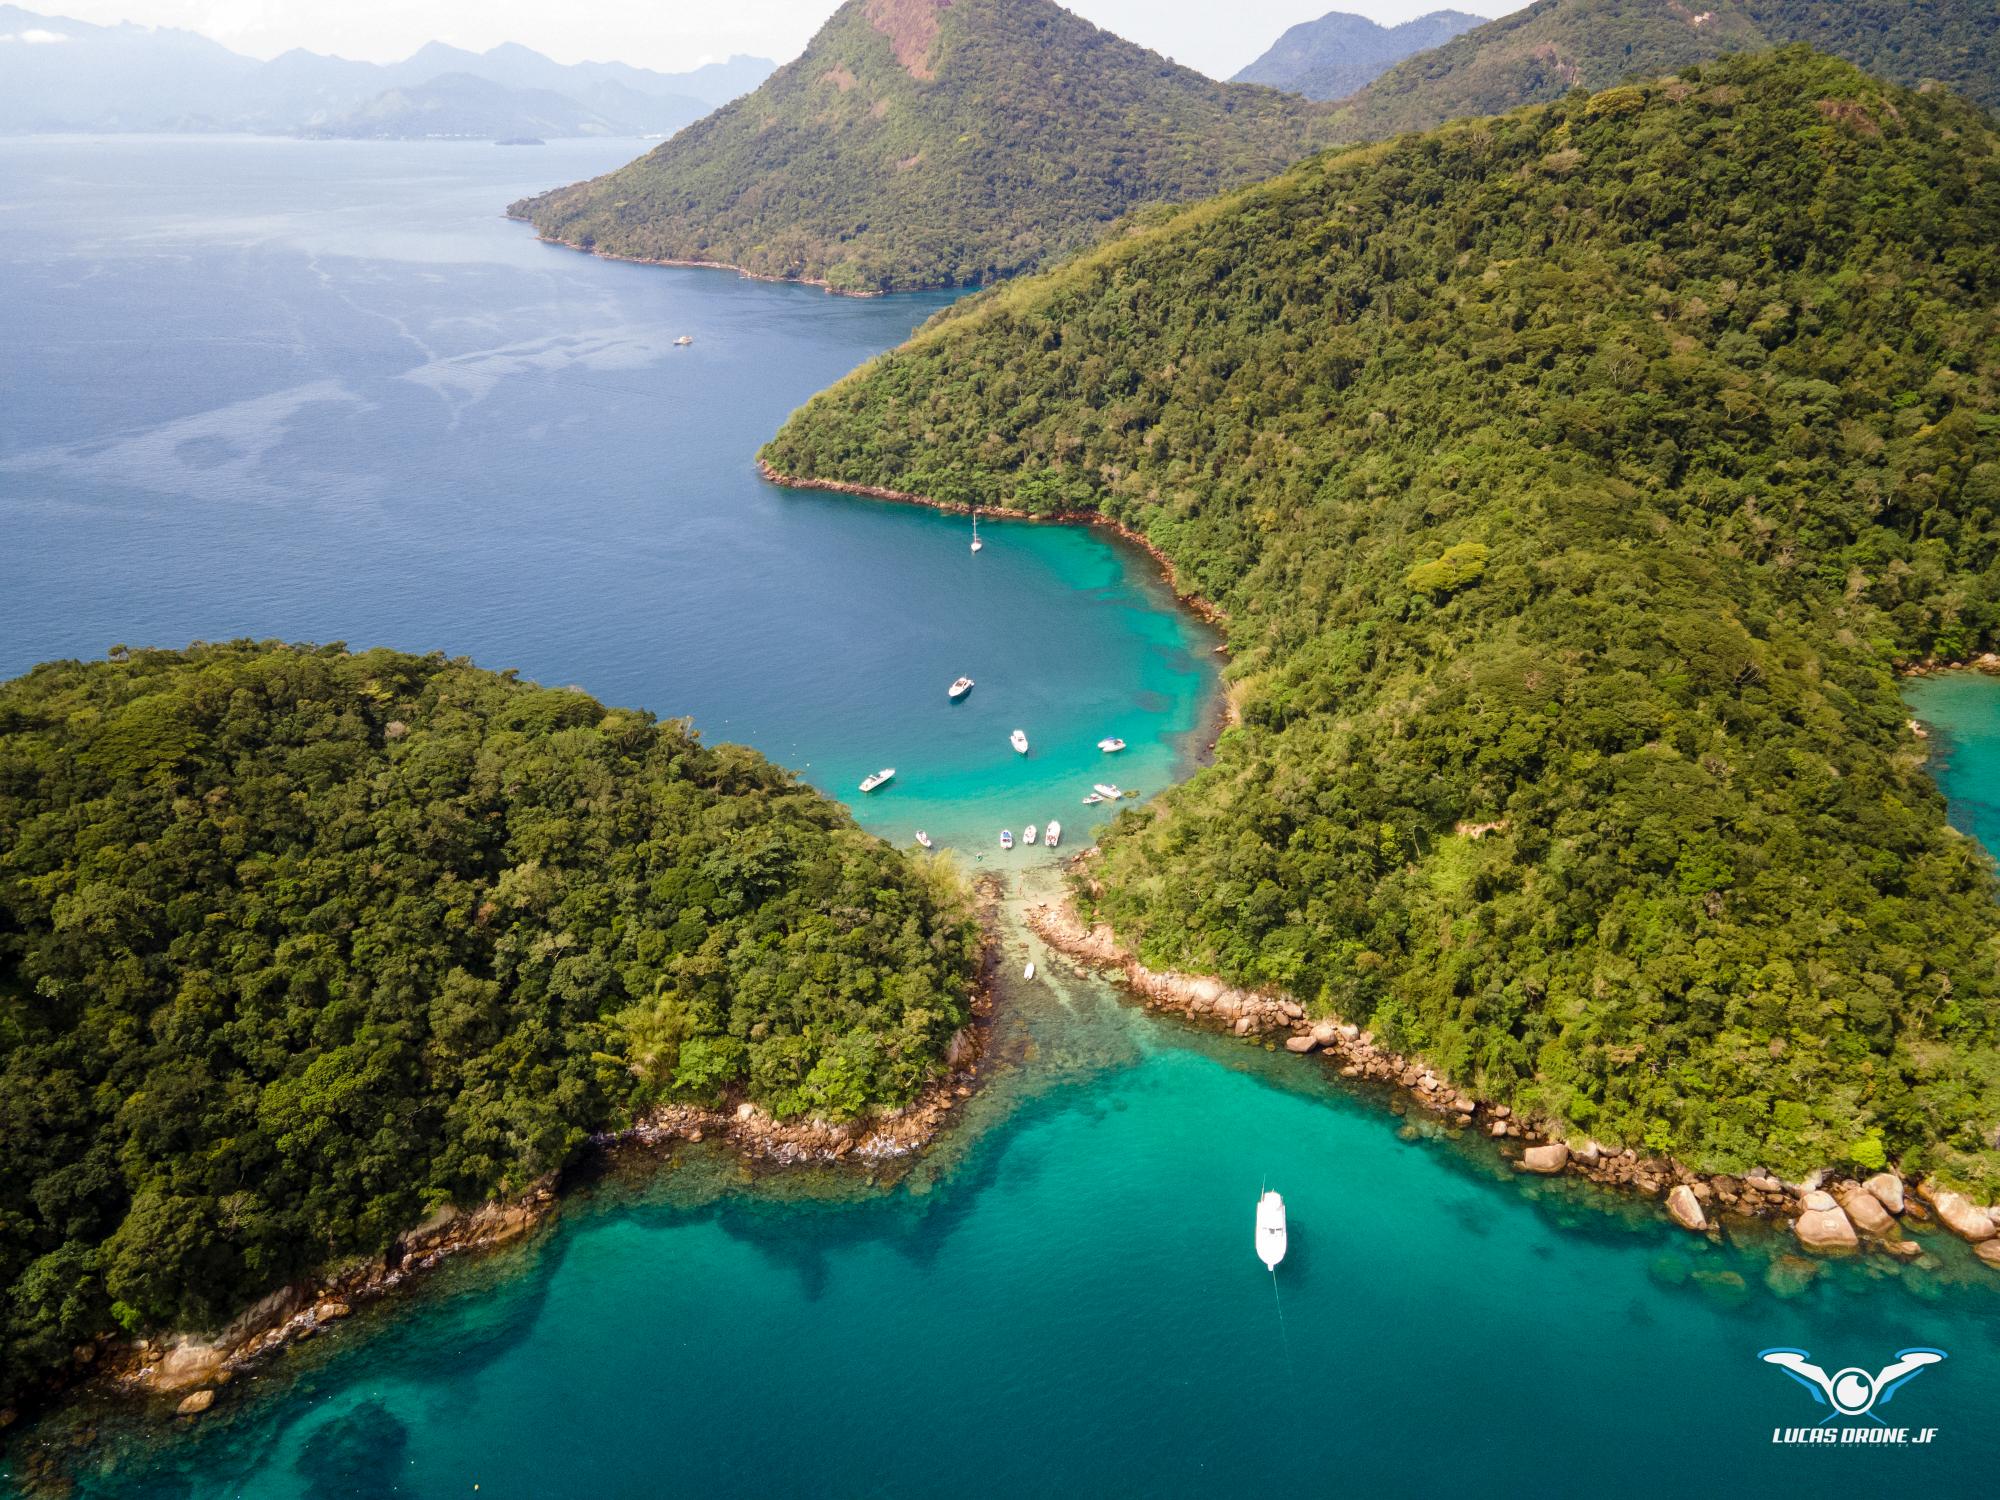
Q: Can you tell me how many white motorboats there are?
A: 13